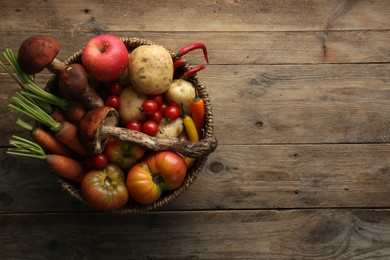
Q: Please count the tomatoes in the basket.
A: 13